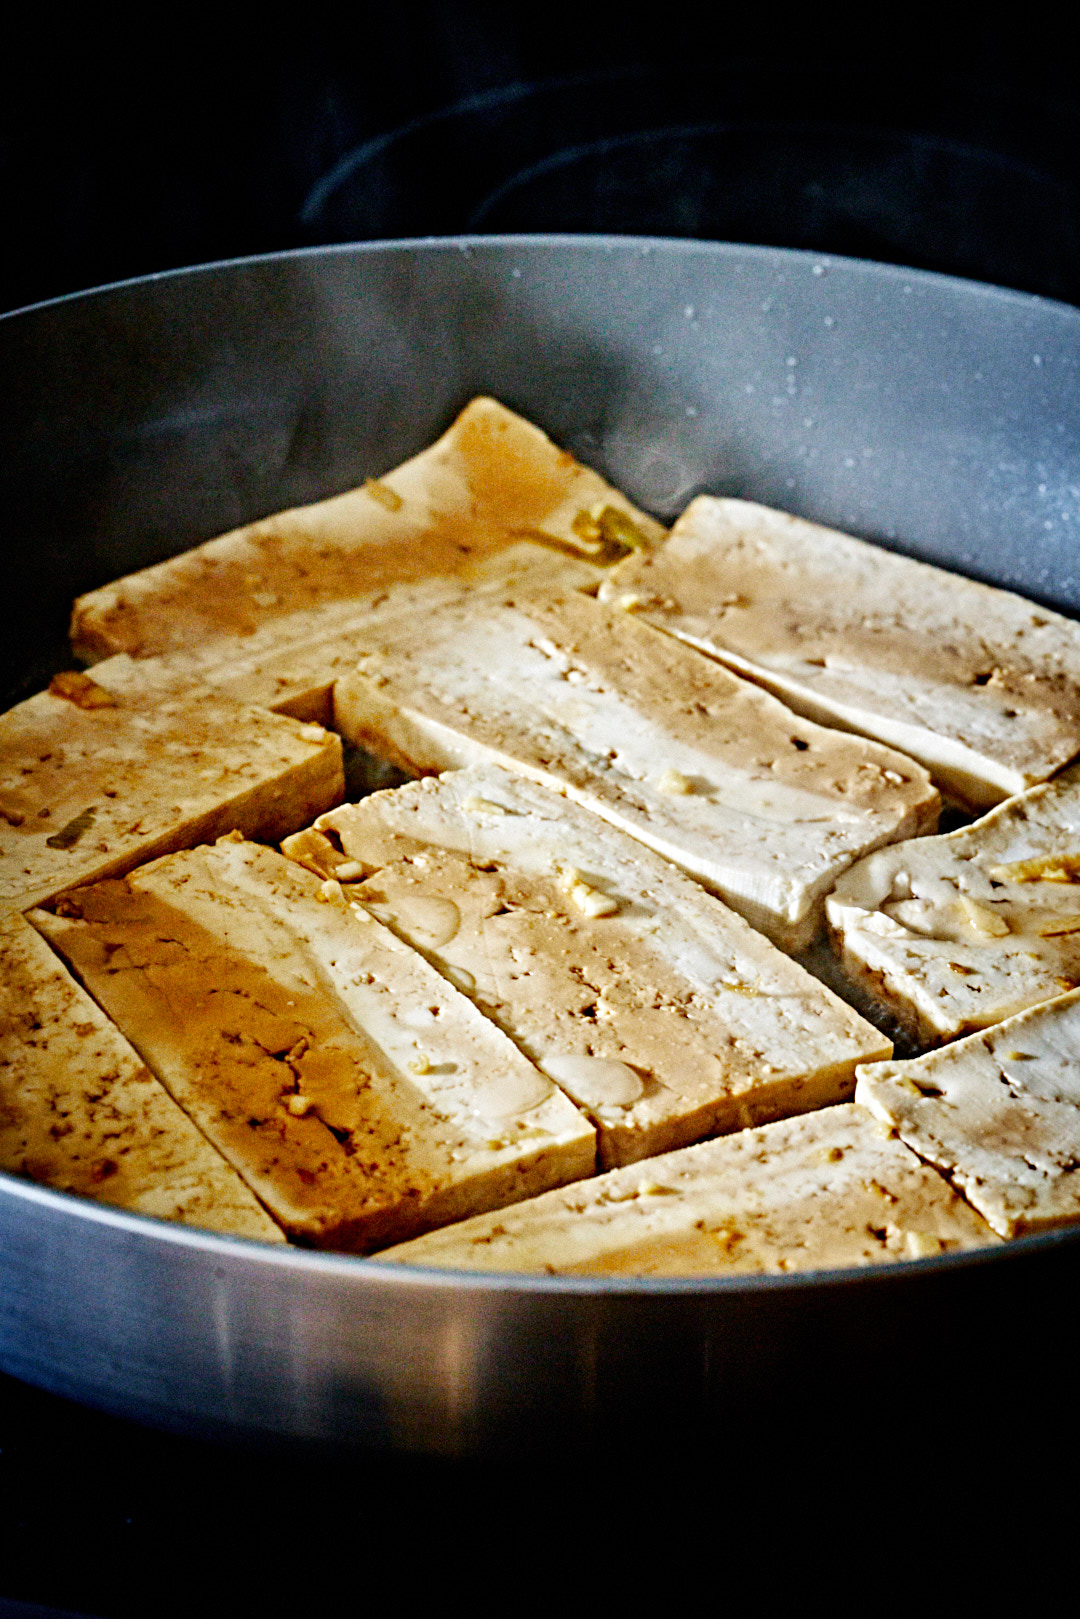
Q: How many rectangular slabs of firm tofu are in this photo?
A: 10